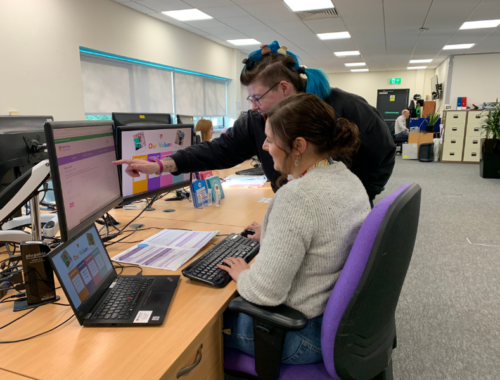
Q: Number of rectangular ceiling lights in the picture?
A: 11